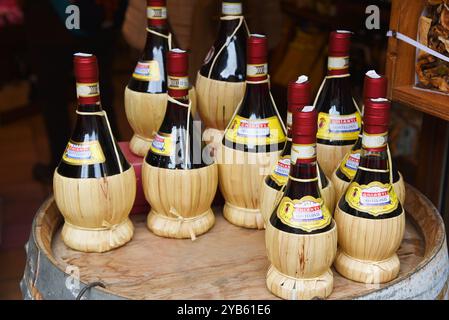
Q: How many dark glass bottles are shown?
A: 10